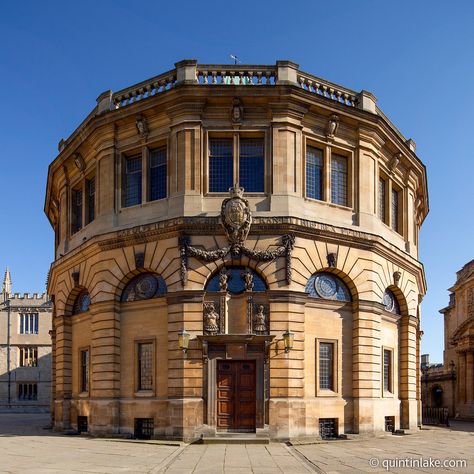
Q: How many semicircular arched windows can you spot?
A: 5